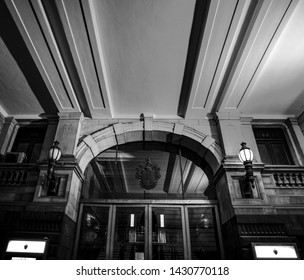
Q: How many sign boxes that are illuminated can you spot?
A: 2